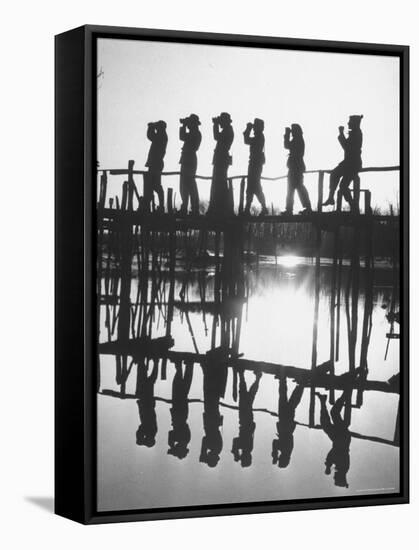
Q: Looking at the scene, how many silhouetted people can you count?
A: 6